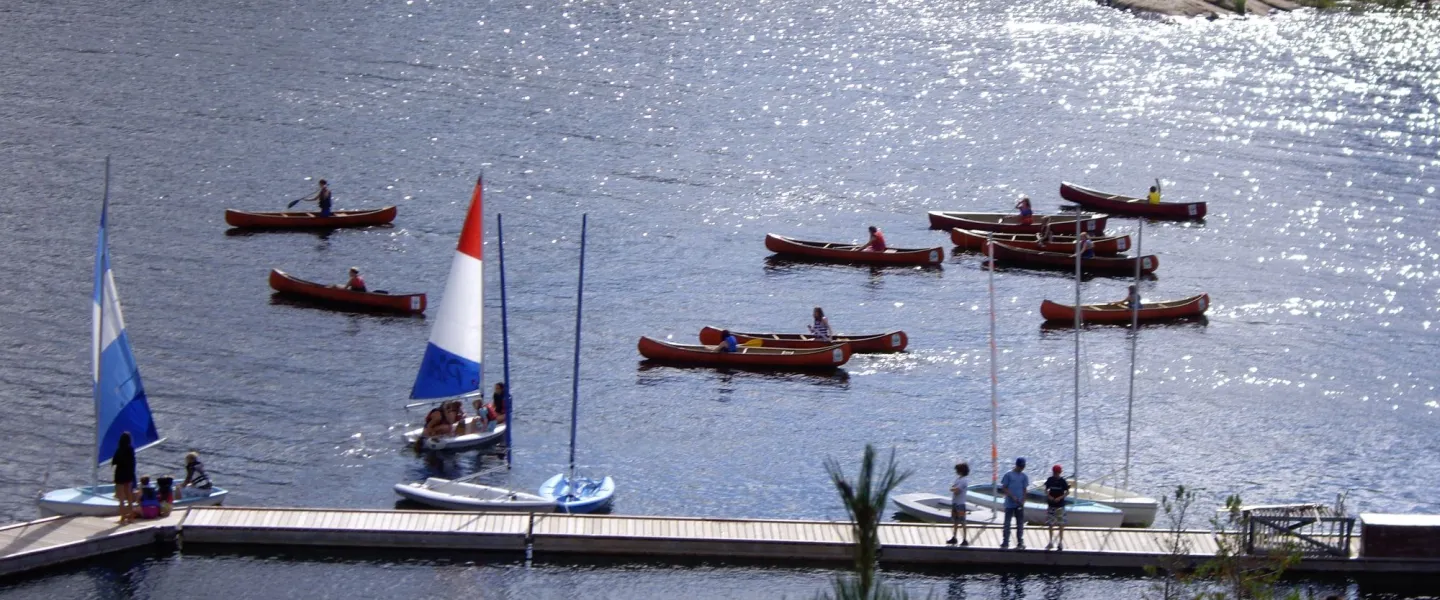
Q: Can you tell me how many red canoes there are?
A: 10